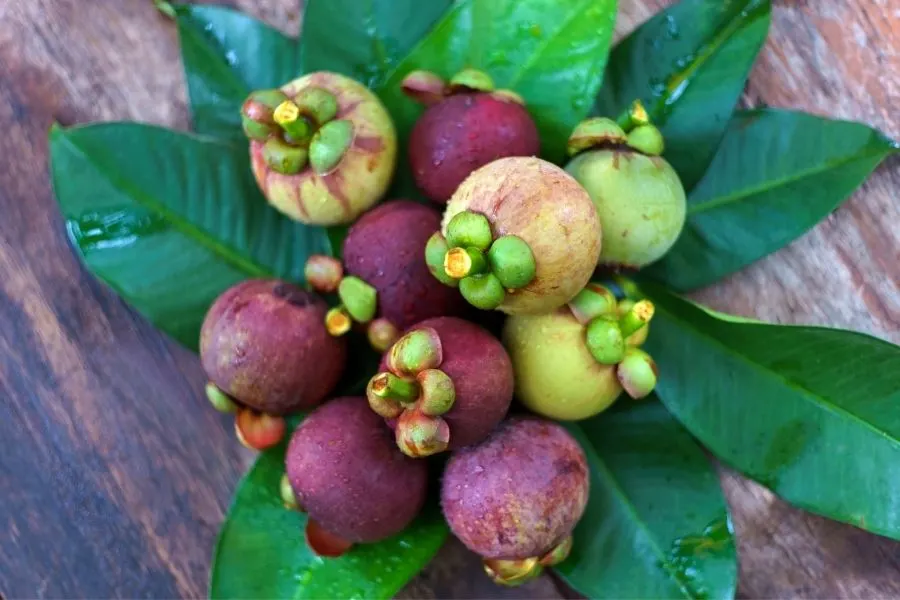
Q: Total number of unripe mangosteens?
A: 4